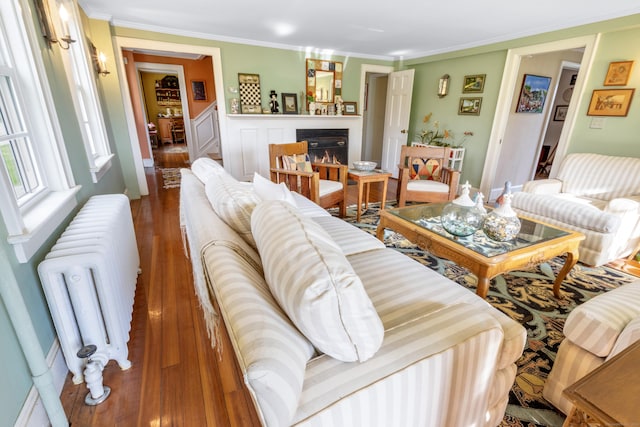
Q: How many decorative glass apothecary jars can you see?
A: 3